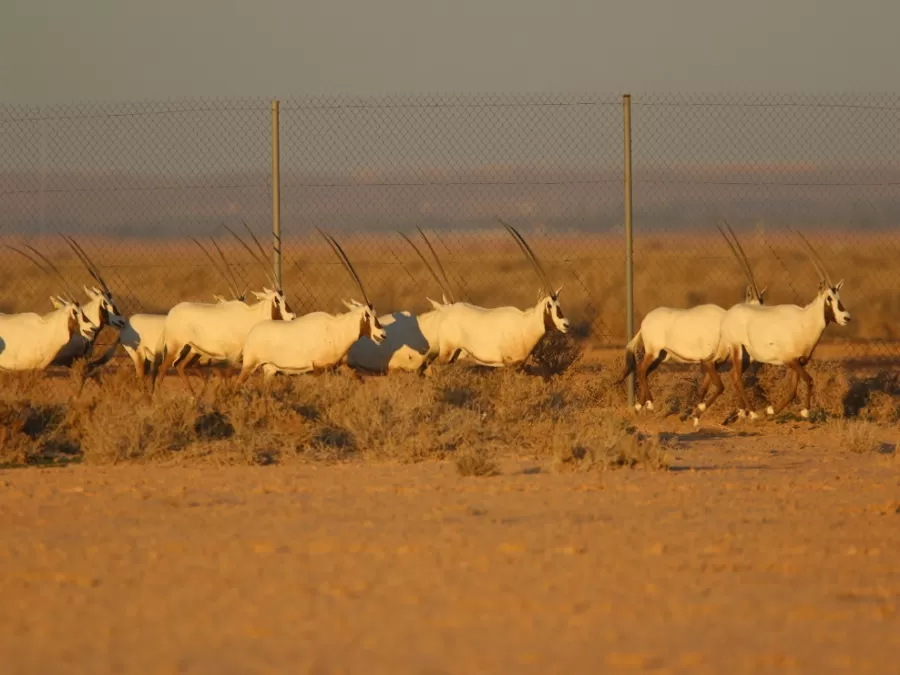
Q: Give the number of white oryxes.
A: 9